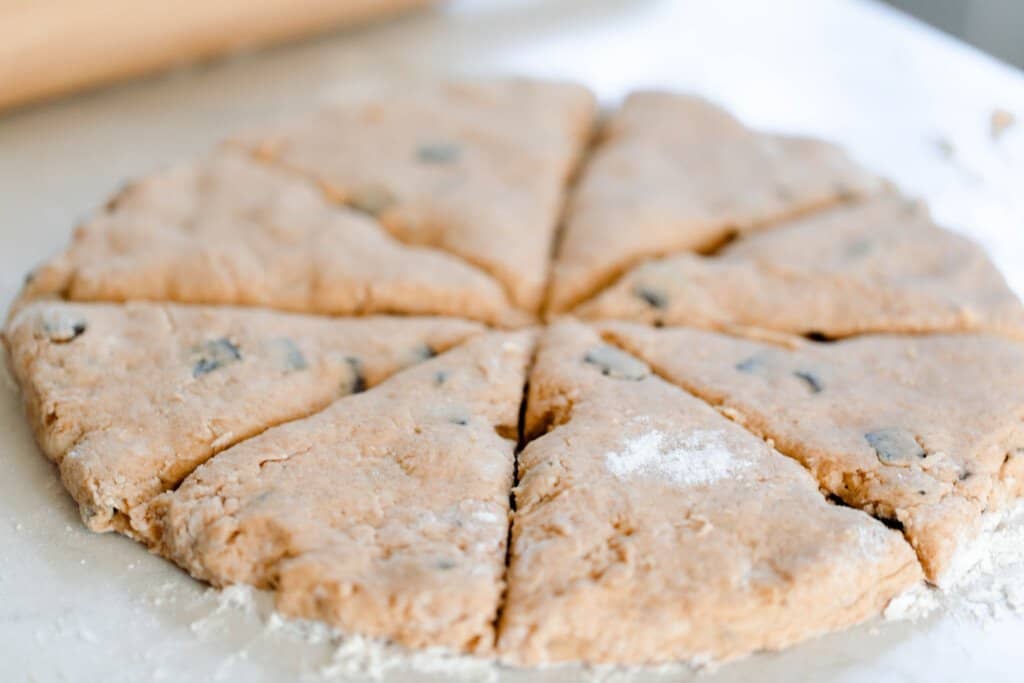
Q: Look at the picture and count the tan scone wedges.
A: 8